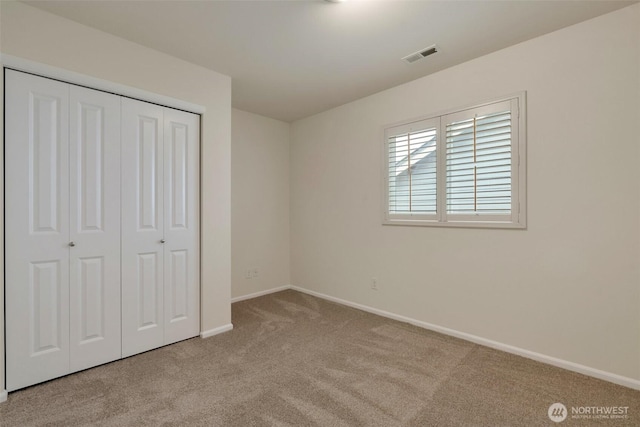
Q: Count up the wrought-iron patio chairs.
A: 0